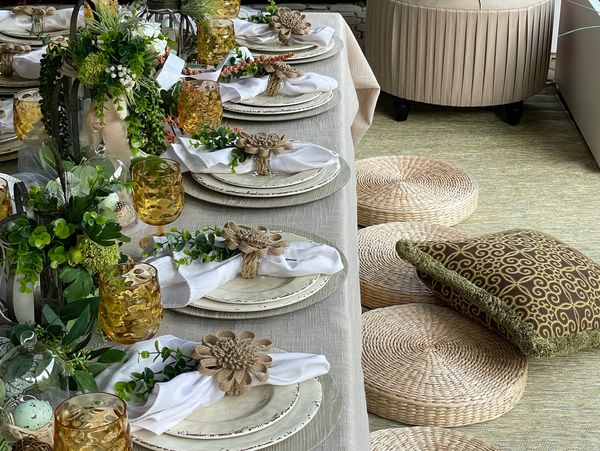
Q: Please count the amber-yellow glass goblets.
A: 9